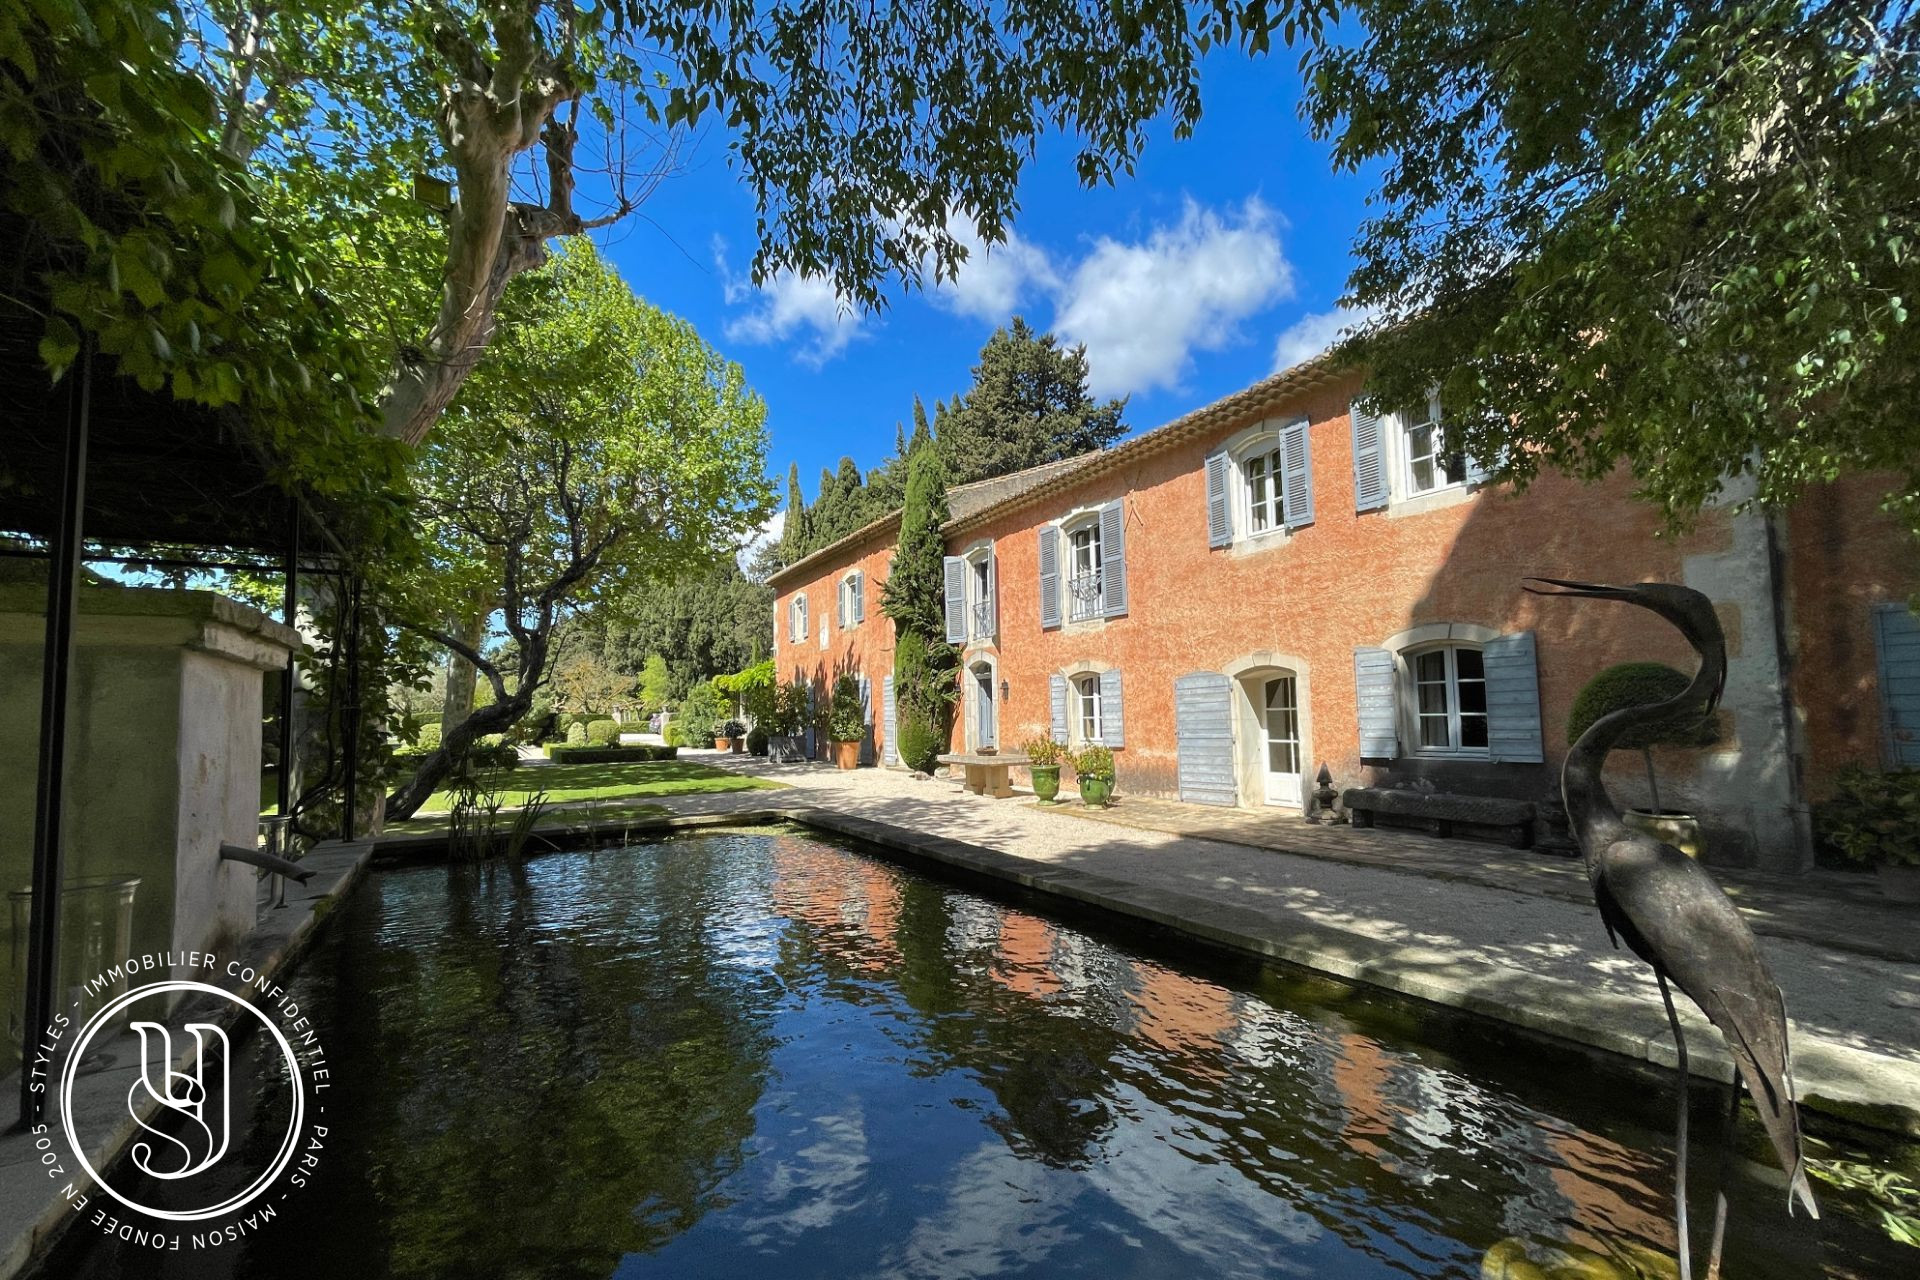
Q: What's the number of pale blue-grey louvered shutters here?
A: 12